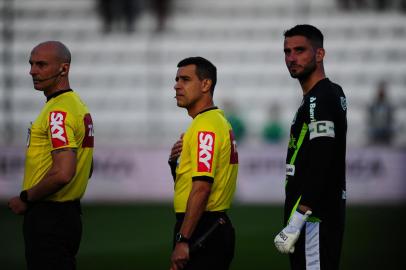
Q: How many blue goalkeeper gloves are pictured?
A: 0